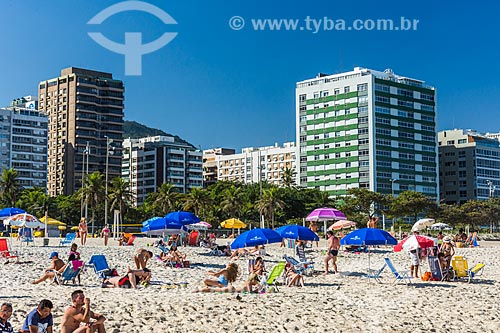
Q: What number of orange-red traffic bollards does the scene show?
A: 0